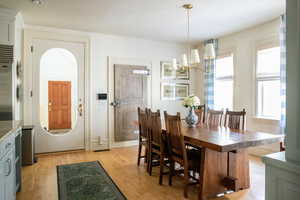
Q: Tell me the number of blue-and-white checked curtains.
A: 2